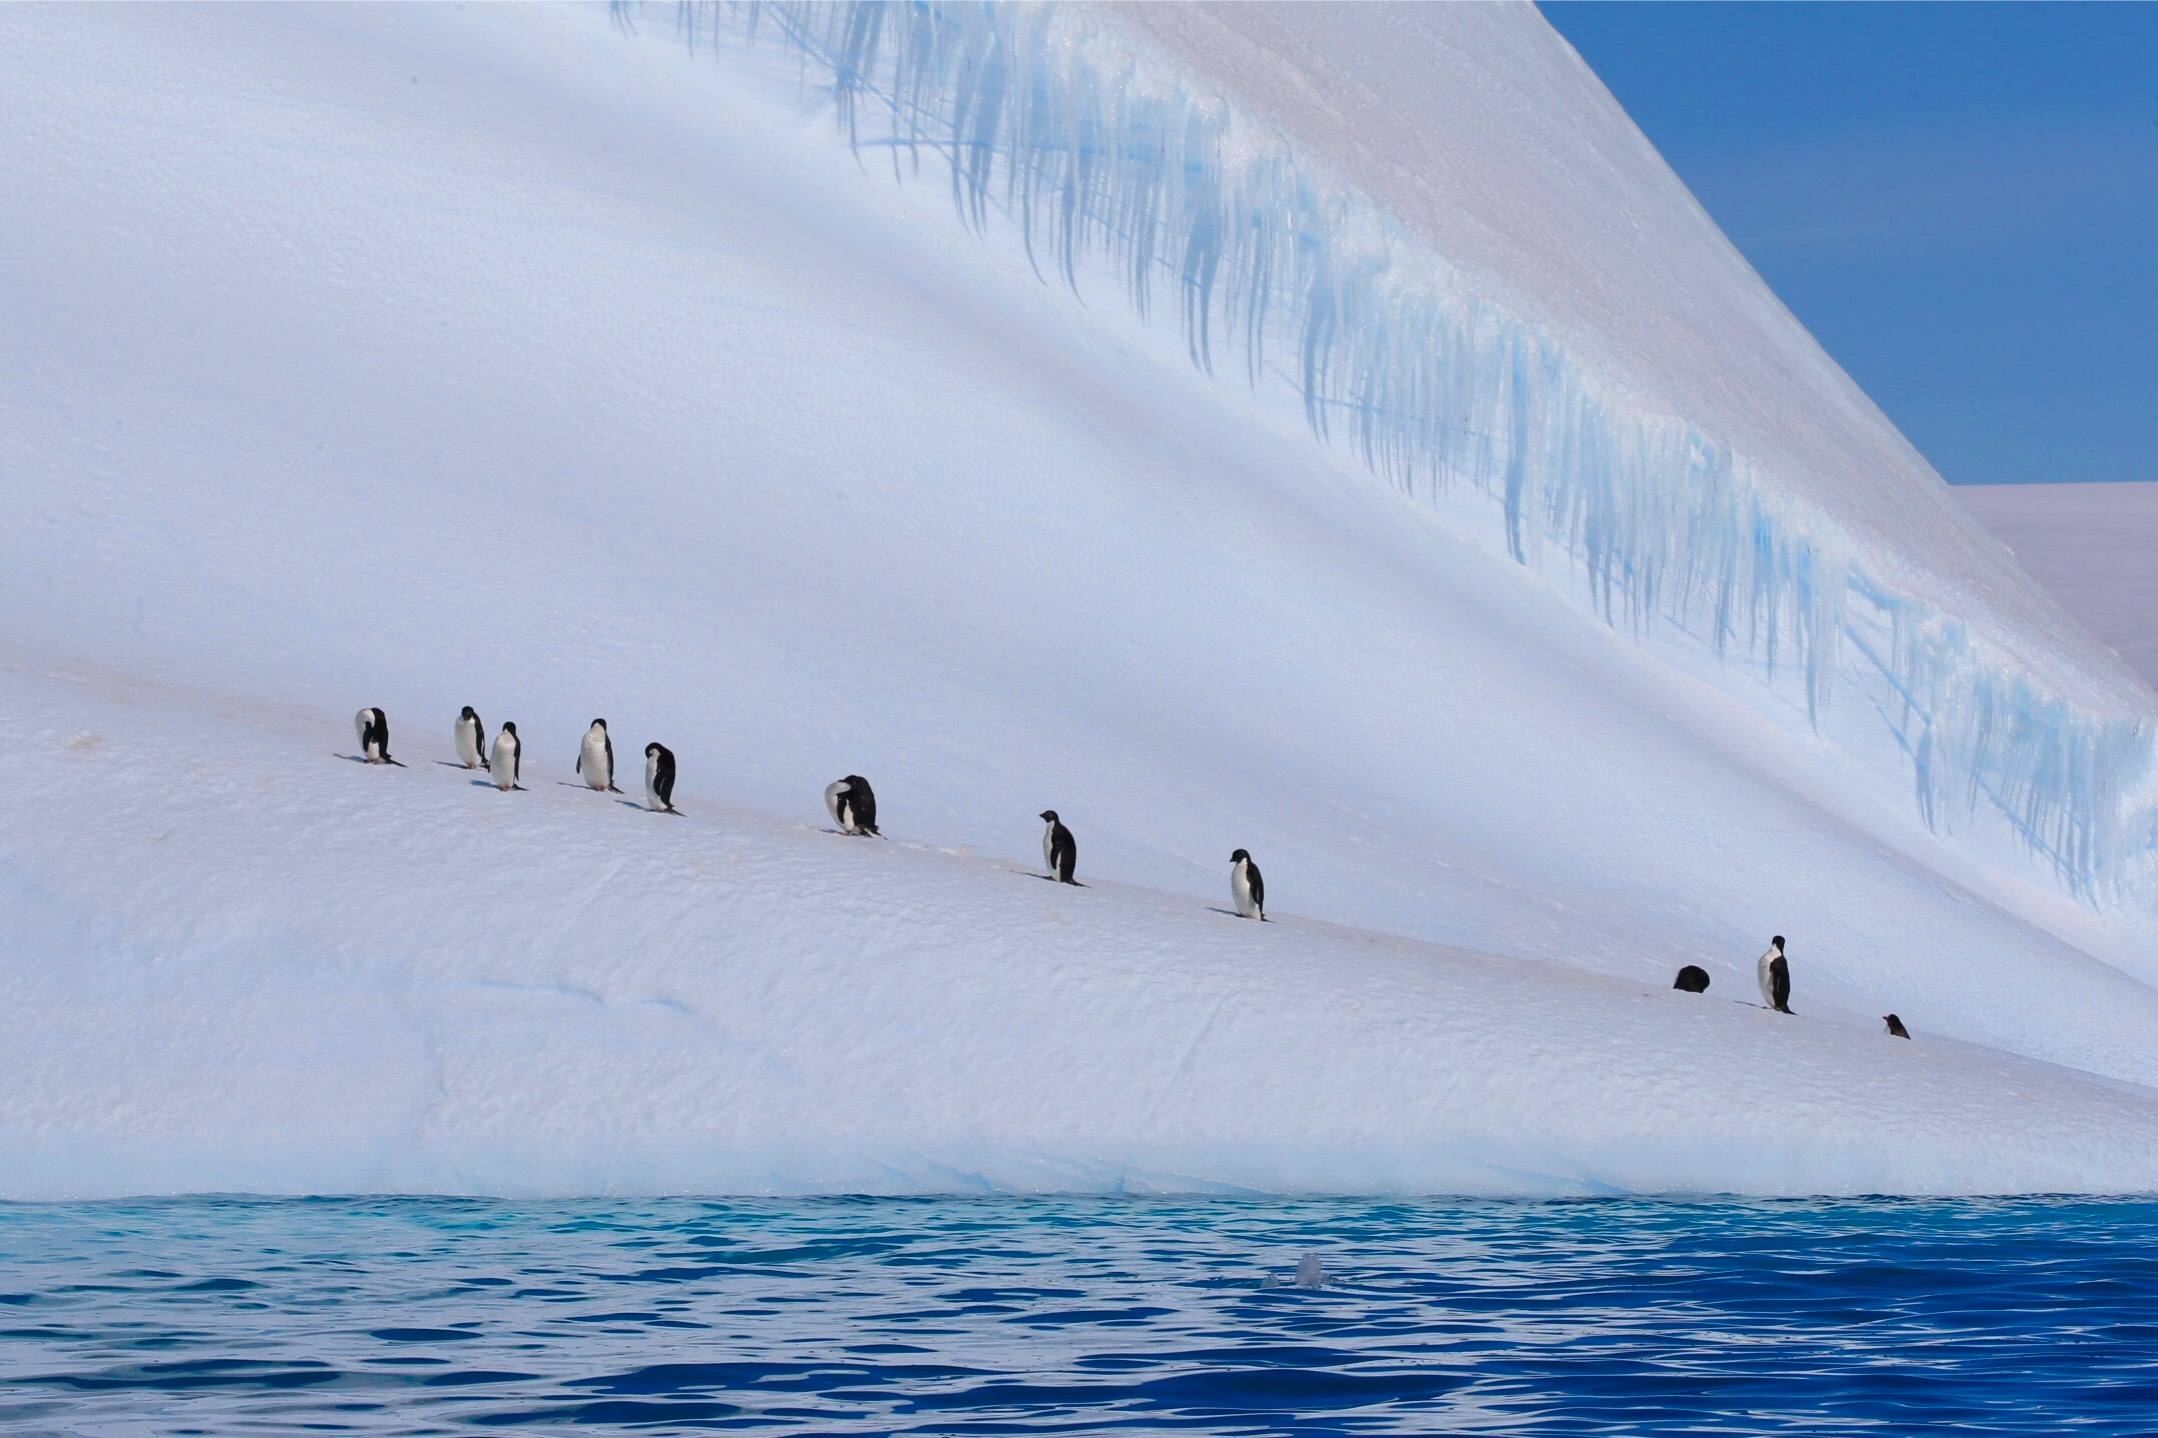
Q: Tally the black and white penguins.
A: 11